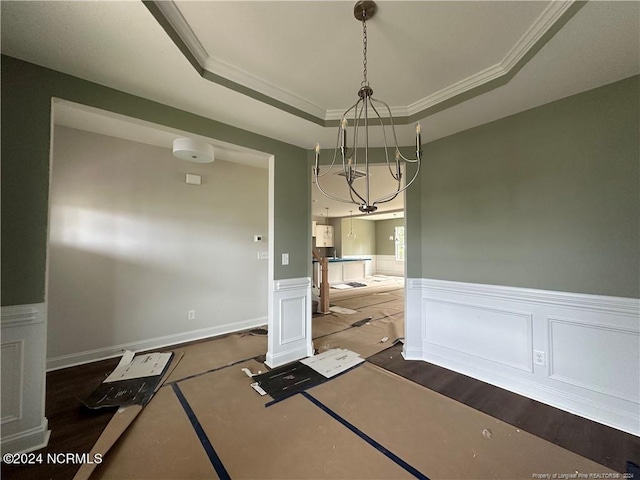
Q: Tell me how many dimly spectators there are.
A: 0